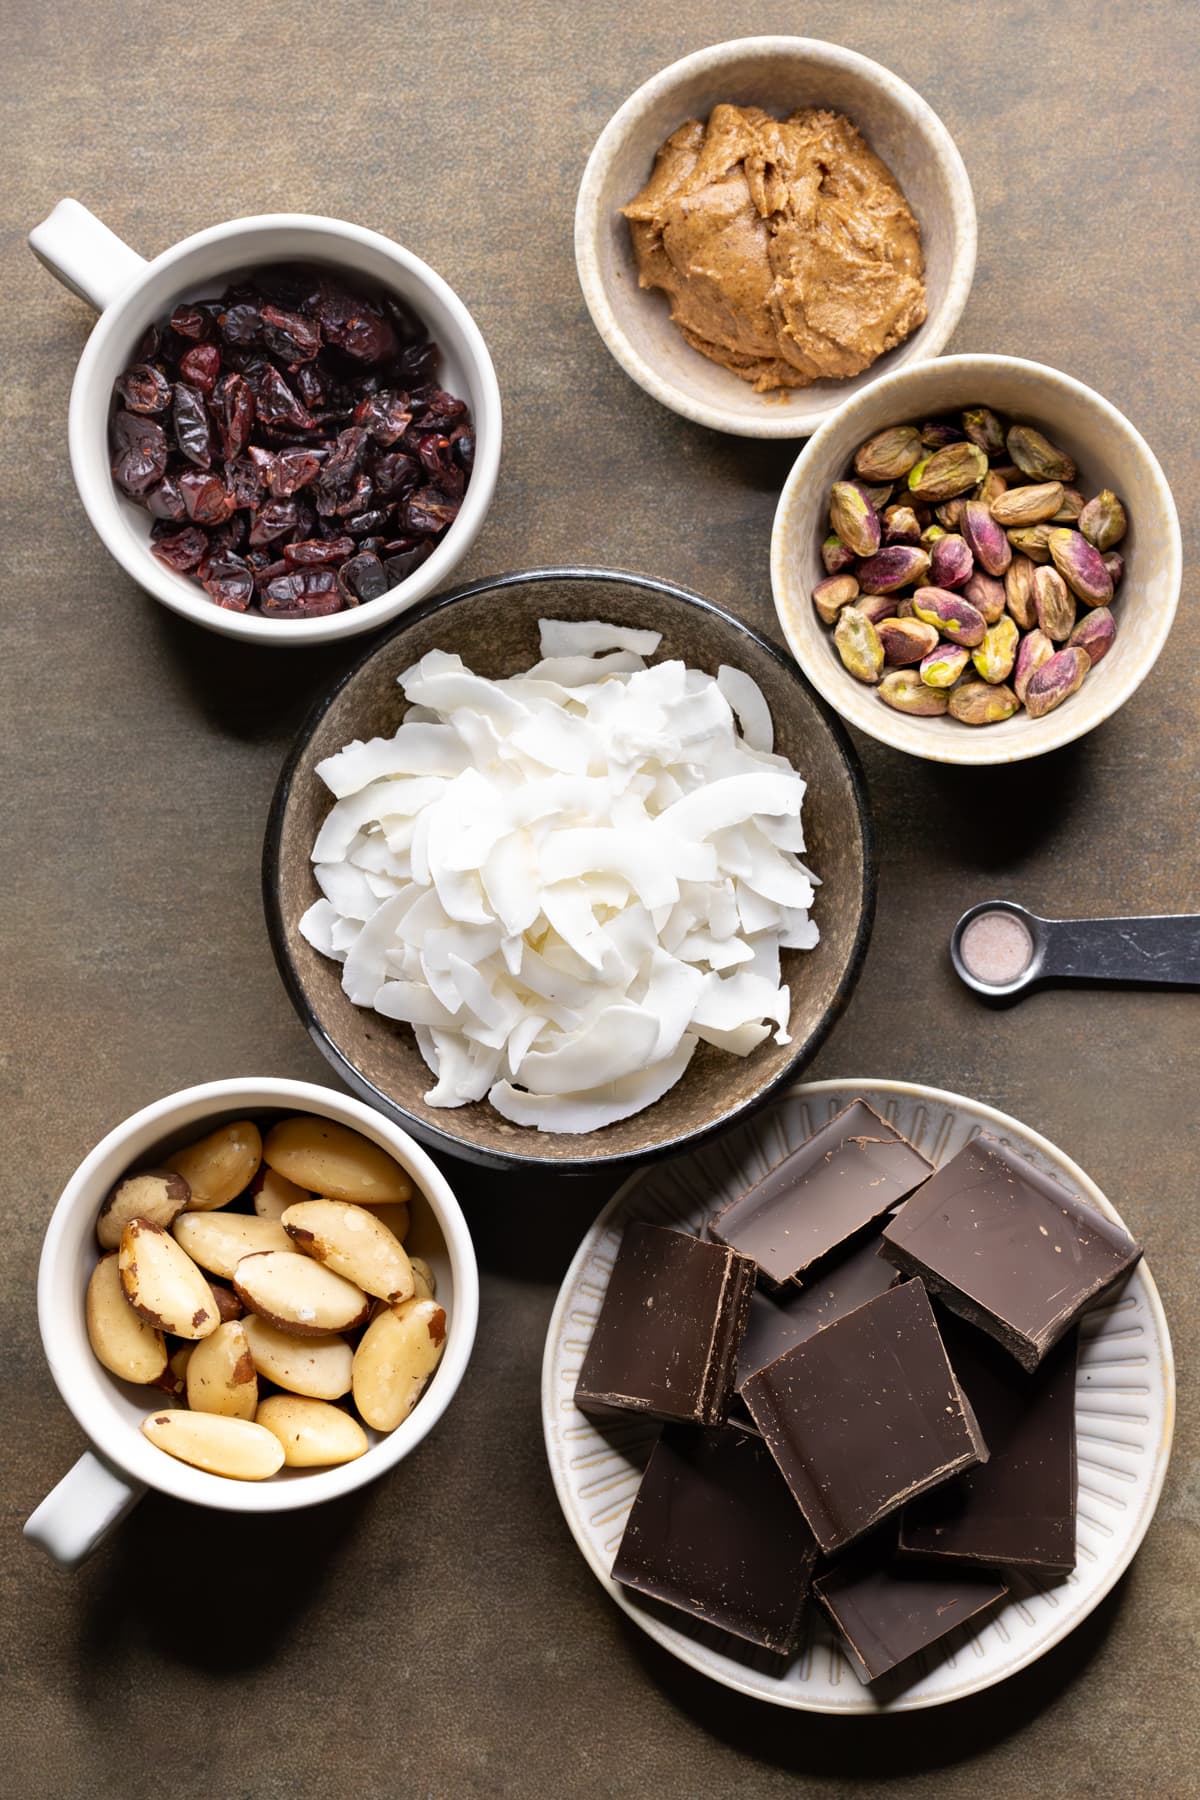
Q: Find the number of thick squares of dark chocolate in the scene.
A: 8